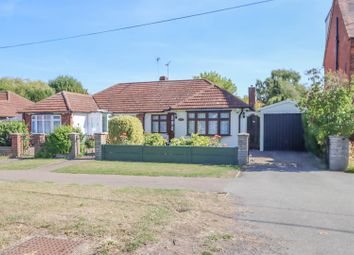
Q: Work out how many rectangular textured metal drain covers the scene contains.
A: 1